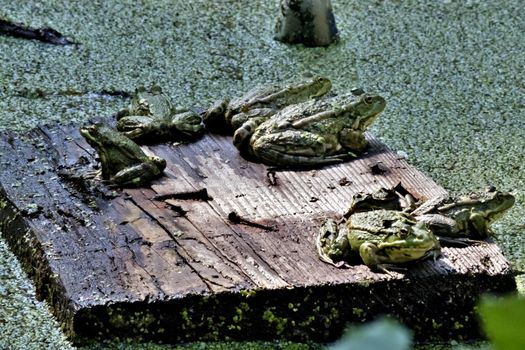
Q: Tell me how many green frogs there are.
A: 7